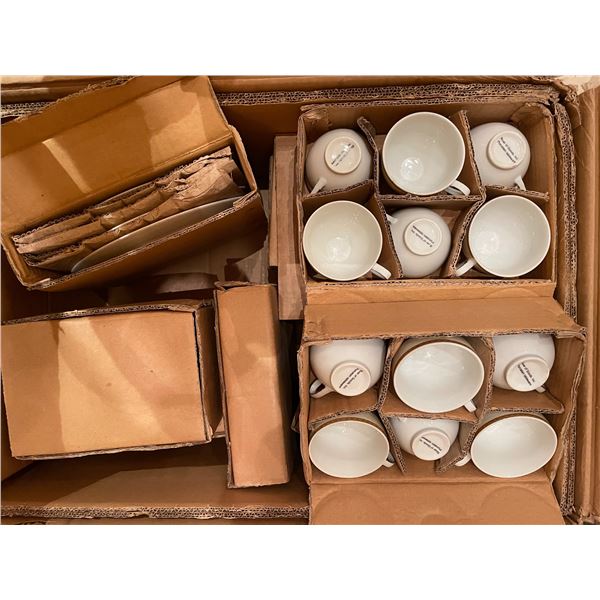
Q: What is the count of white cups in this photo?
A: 12